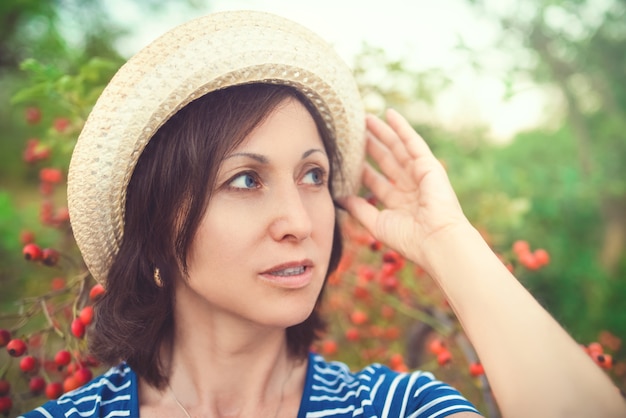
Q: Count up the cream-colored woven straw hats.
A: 1